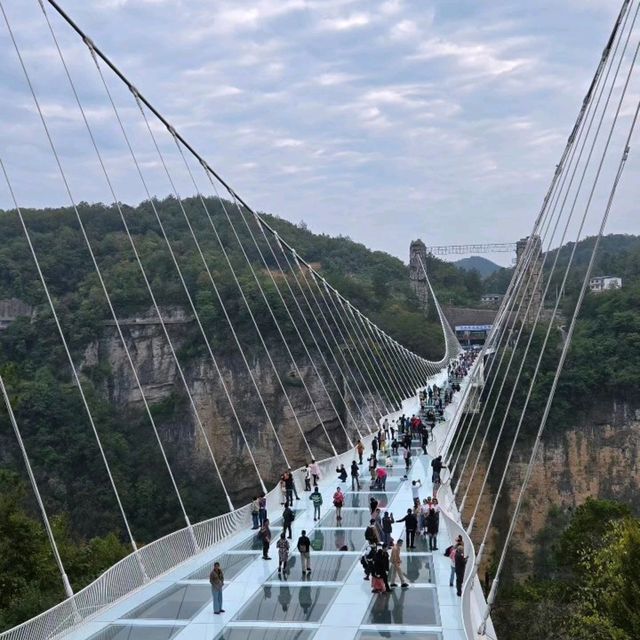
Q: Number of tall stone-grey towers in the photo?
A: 2